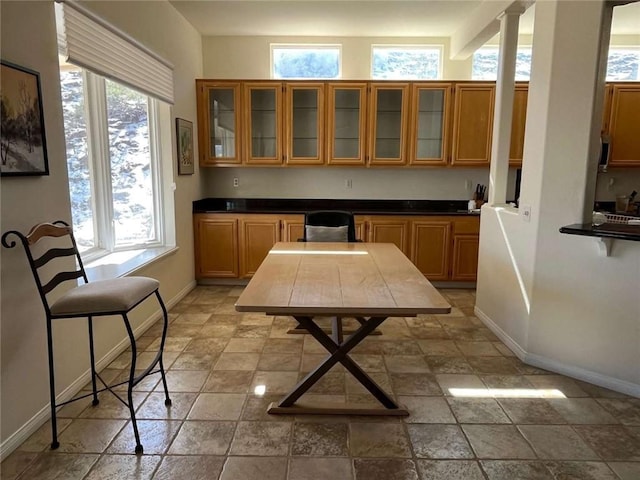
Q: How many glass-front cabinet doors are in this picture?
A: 6